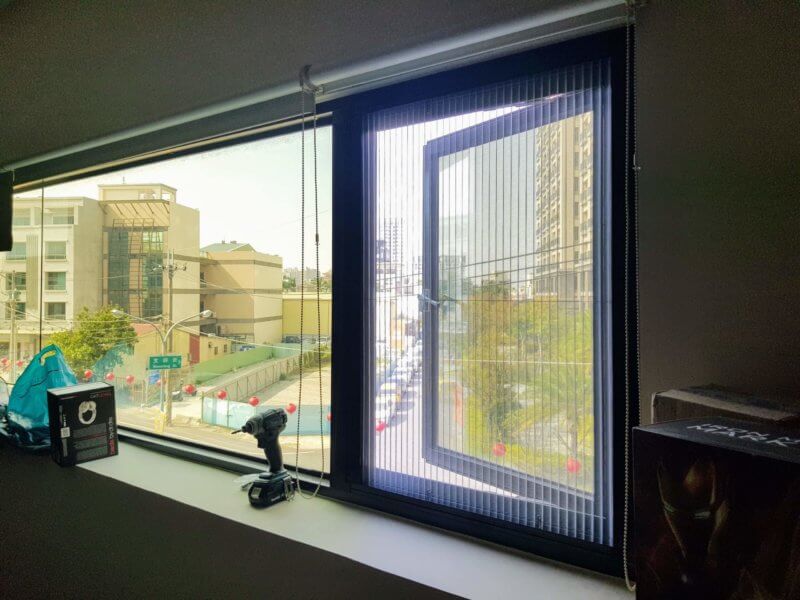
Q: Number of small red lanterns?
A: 14